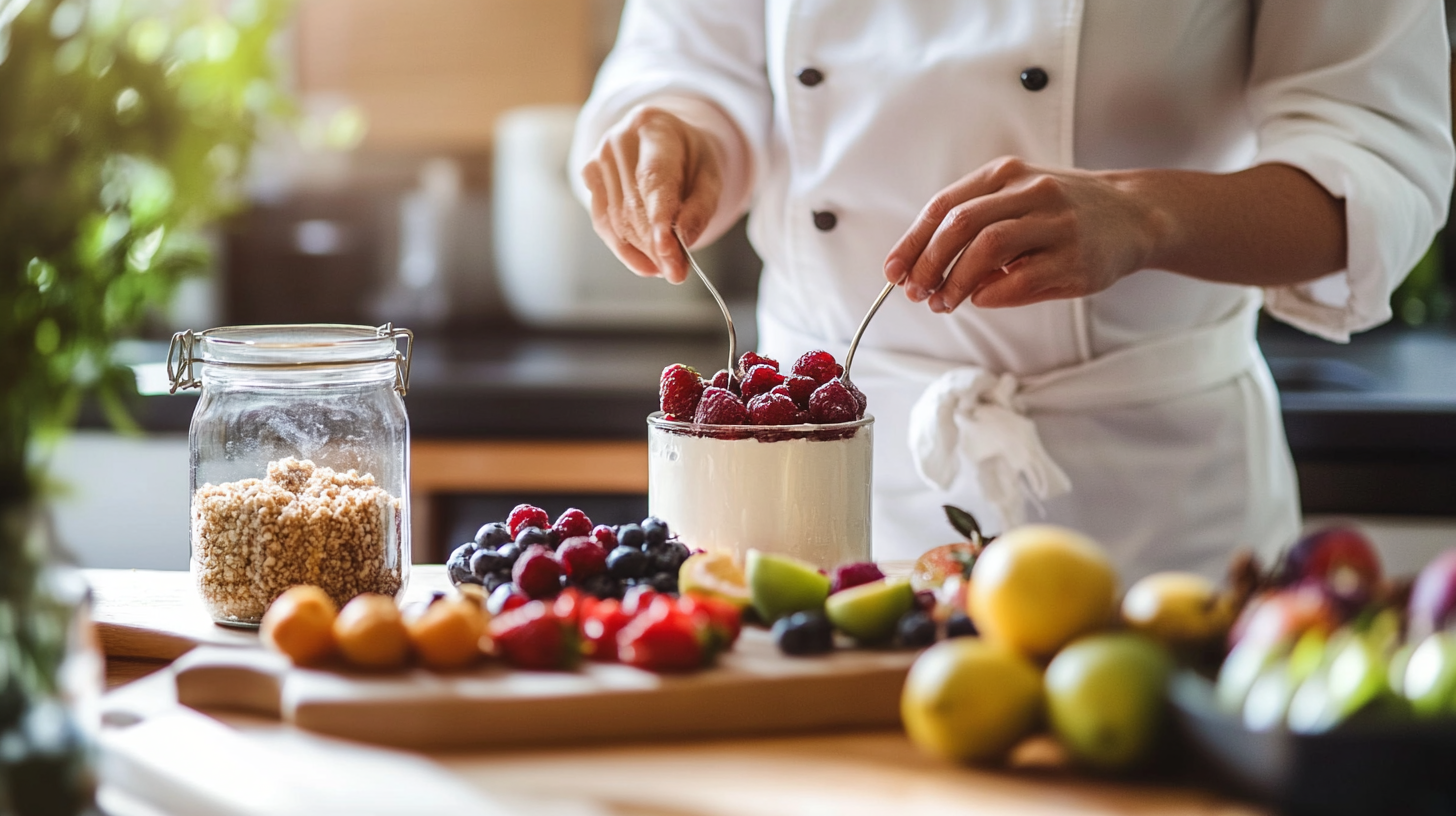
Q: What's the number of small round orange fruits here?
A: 3